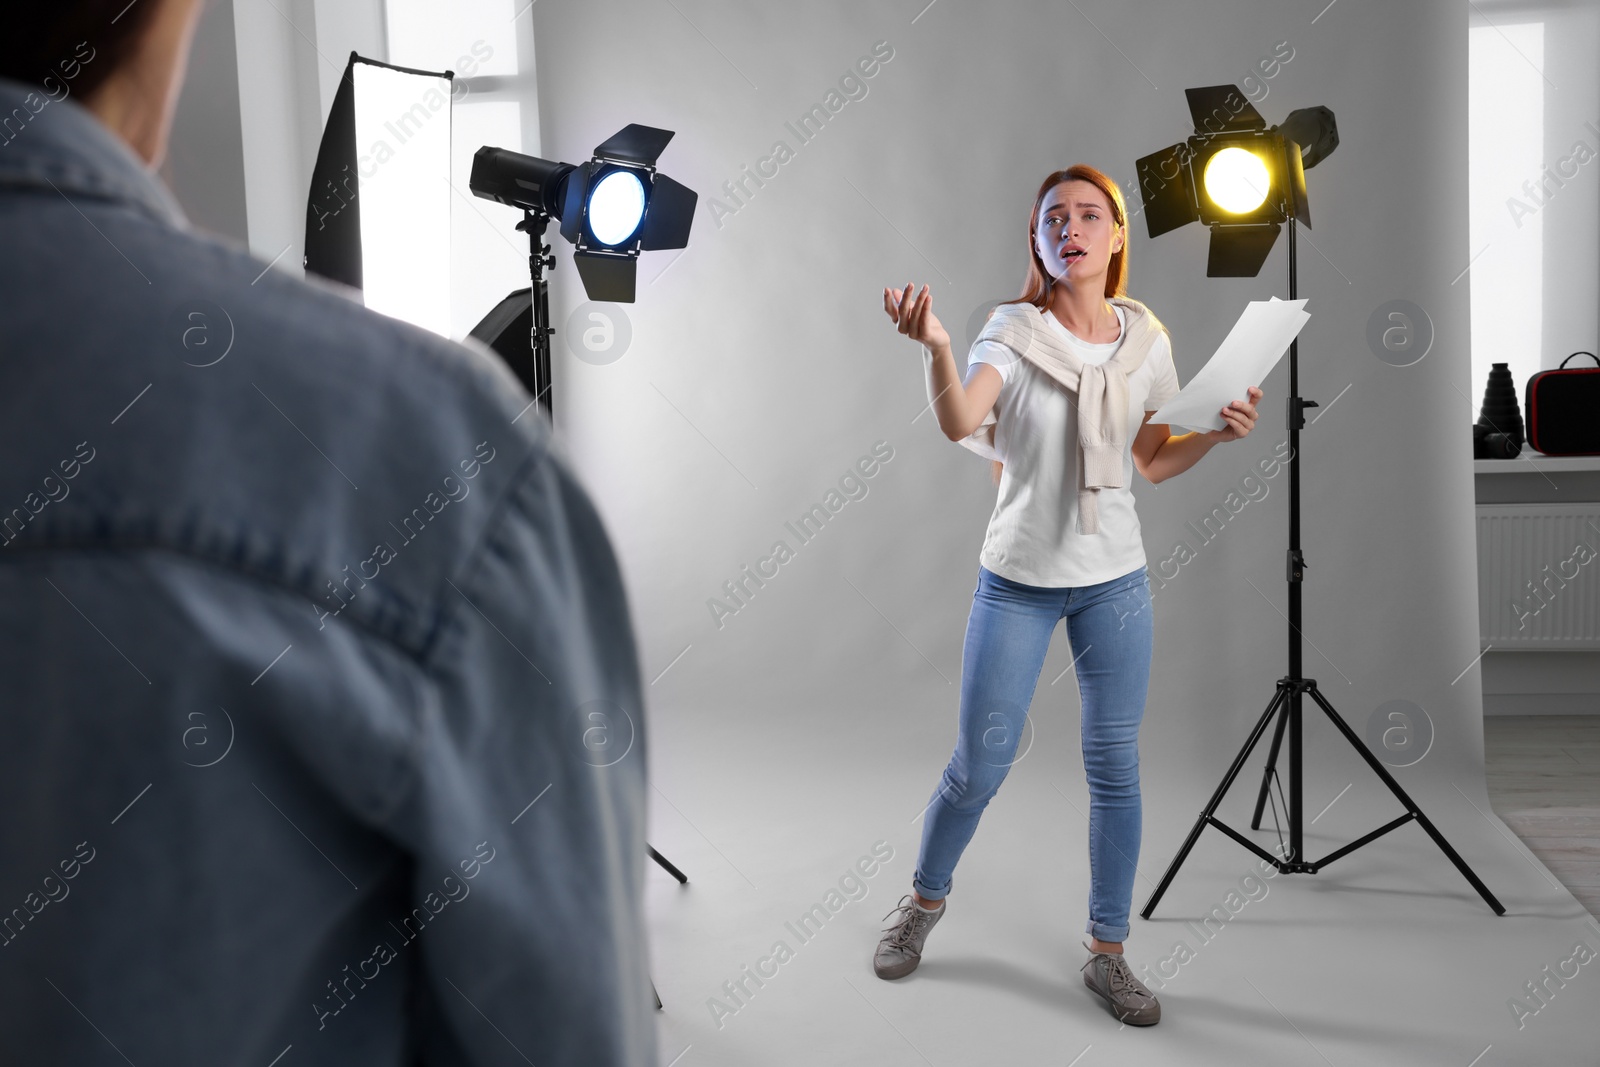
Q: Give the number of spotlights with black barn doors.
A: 2